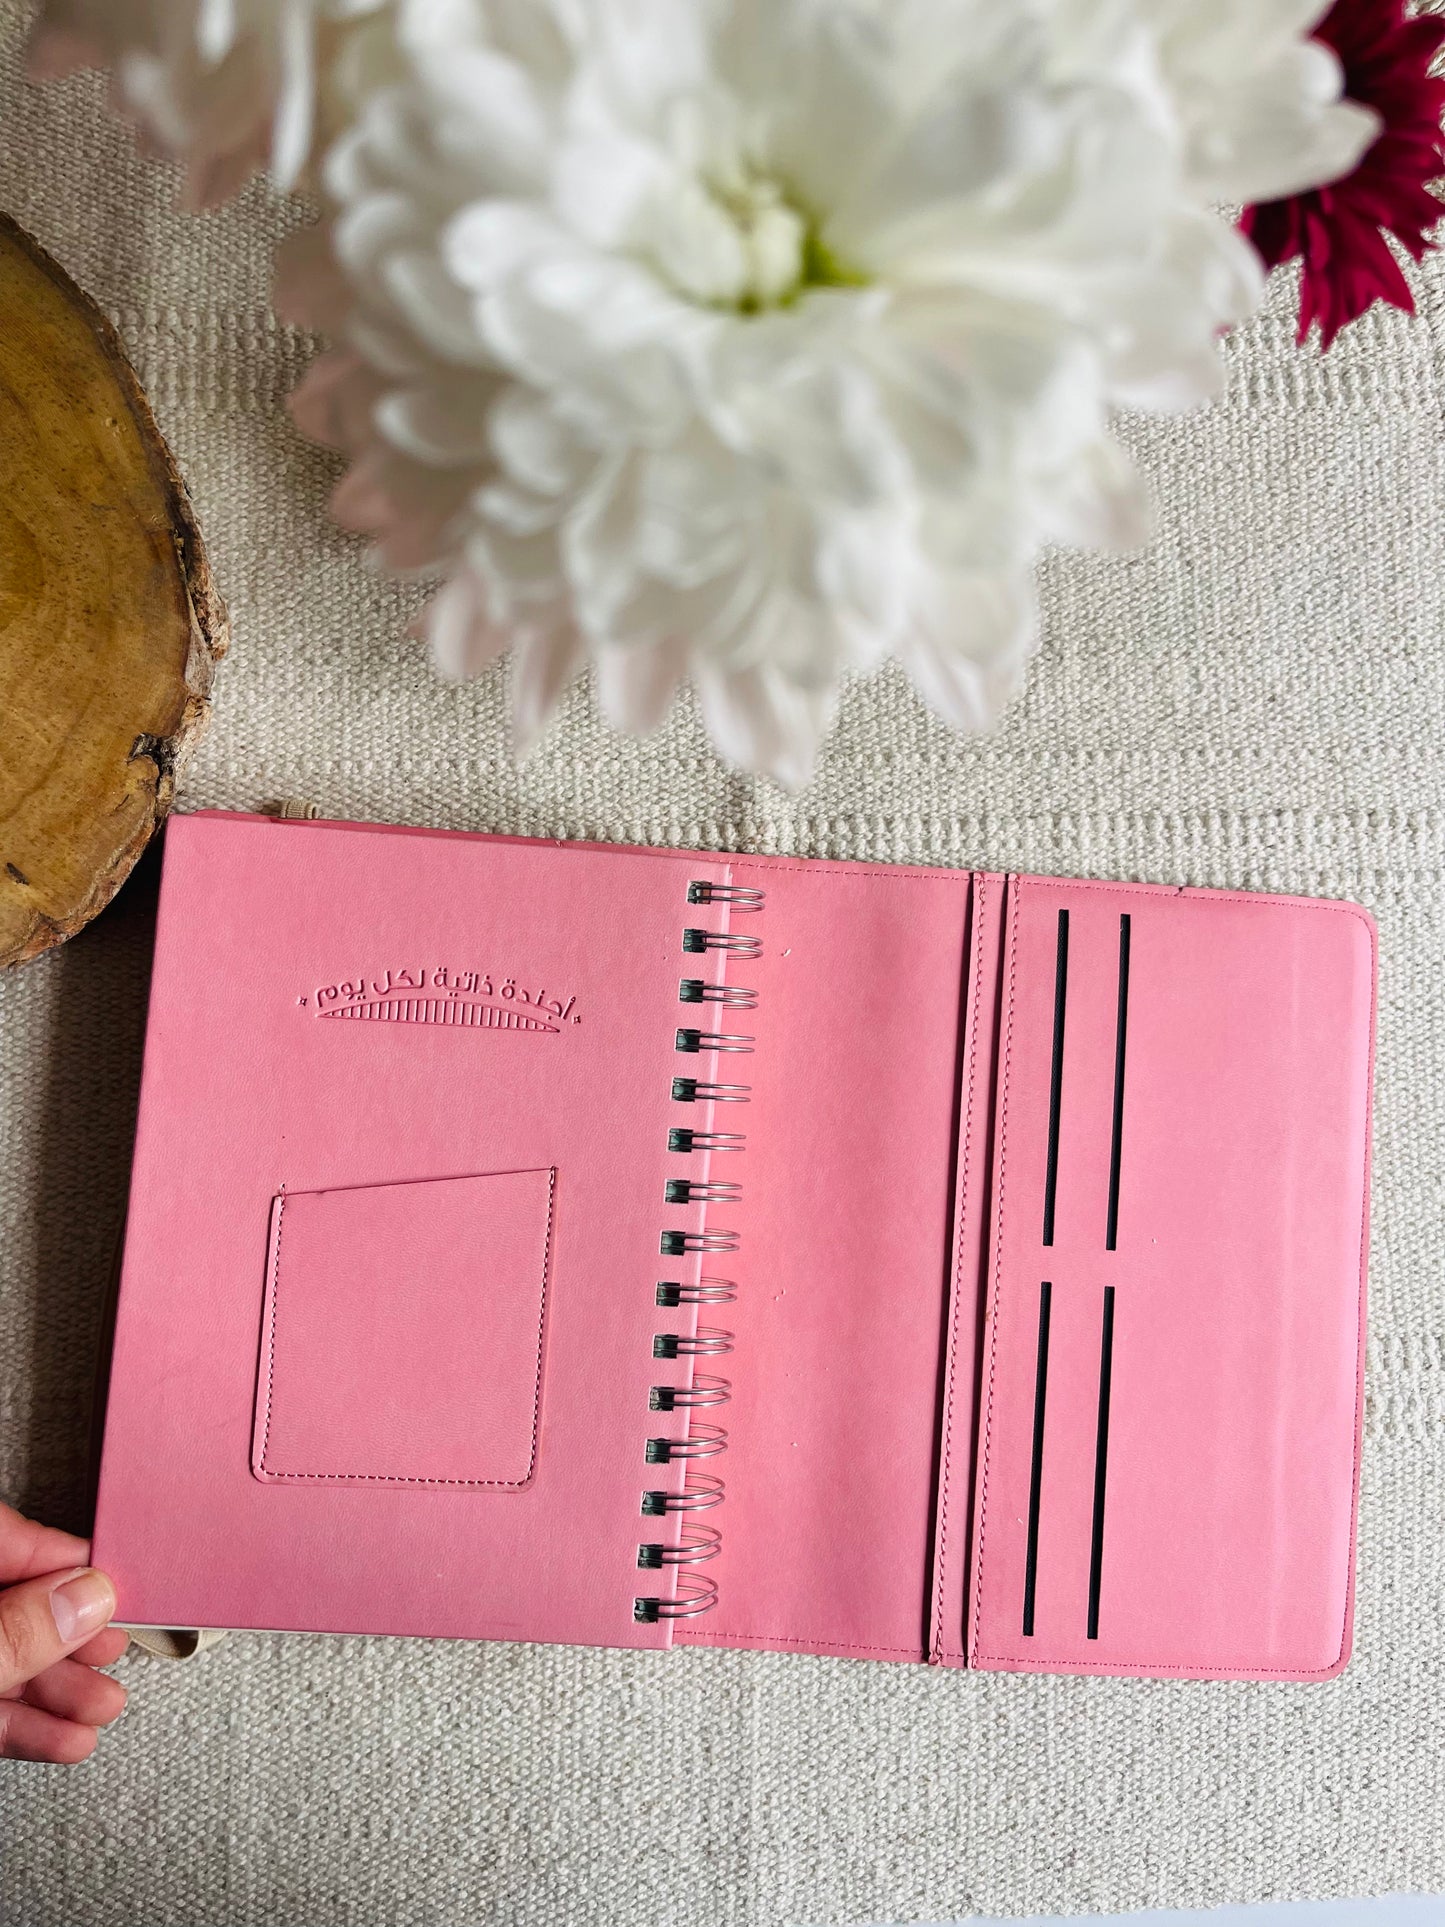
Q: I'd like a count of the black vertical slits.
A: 4